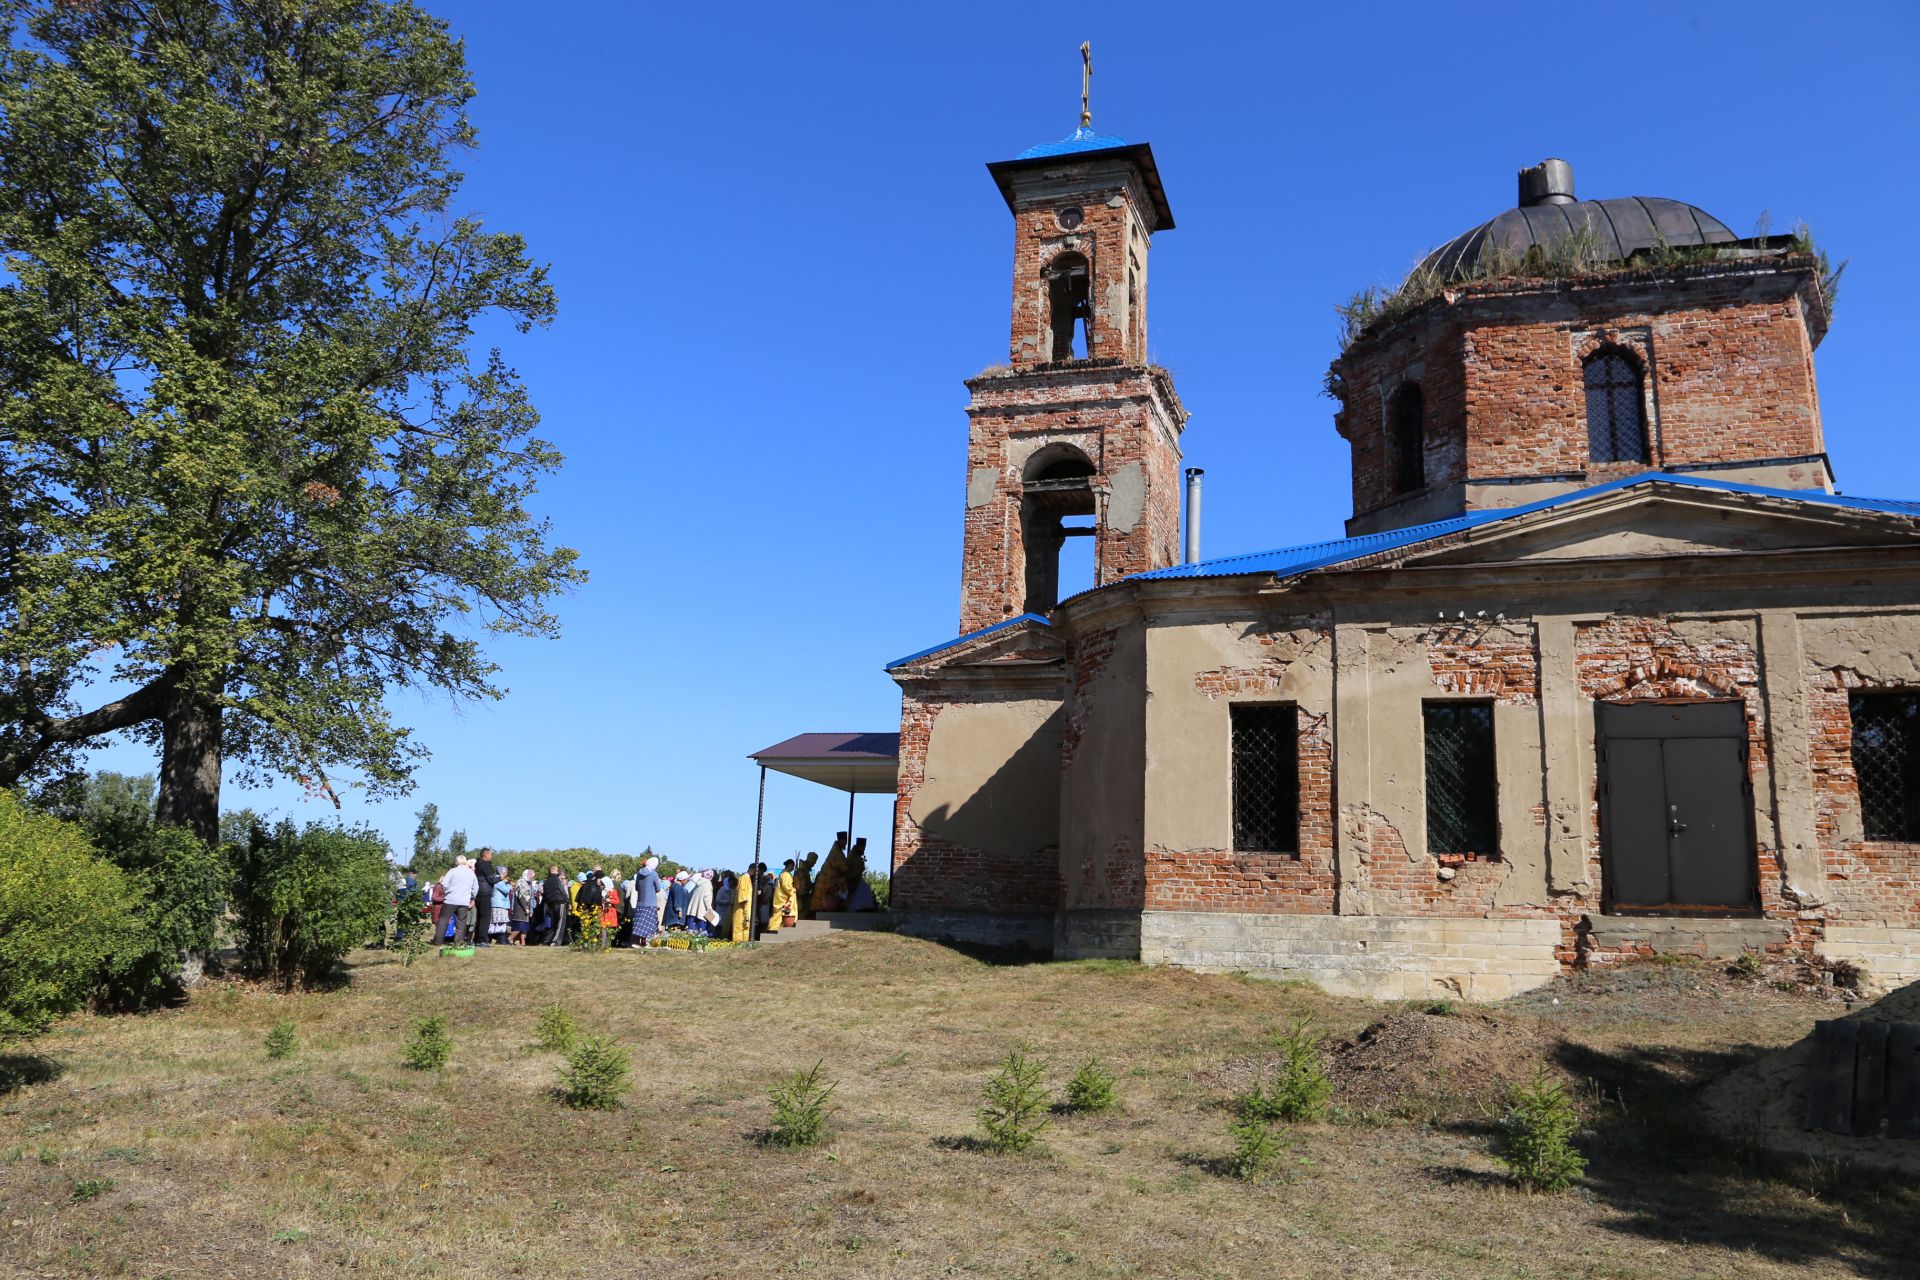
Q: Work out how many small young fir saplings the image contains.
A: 10